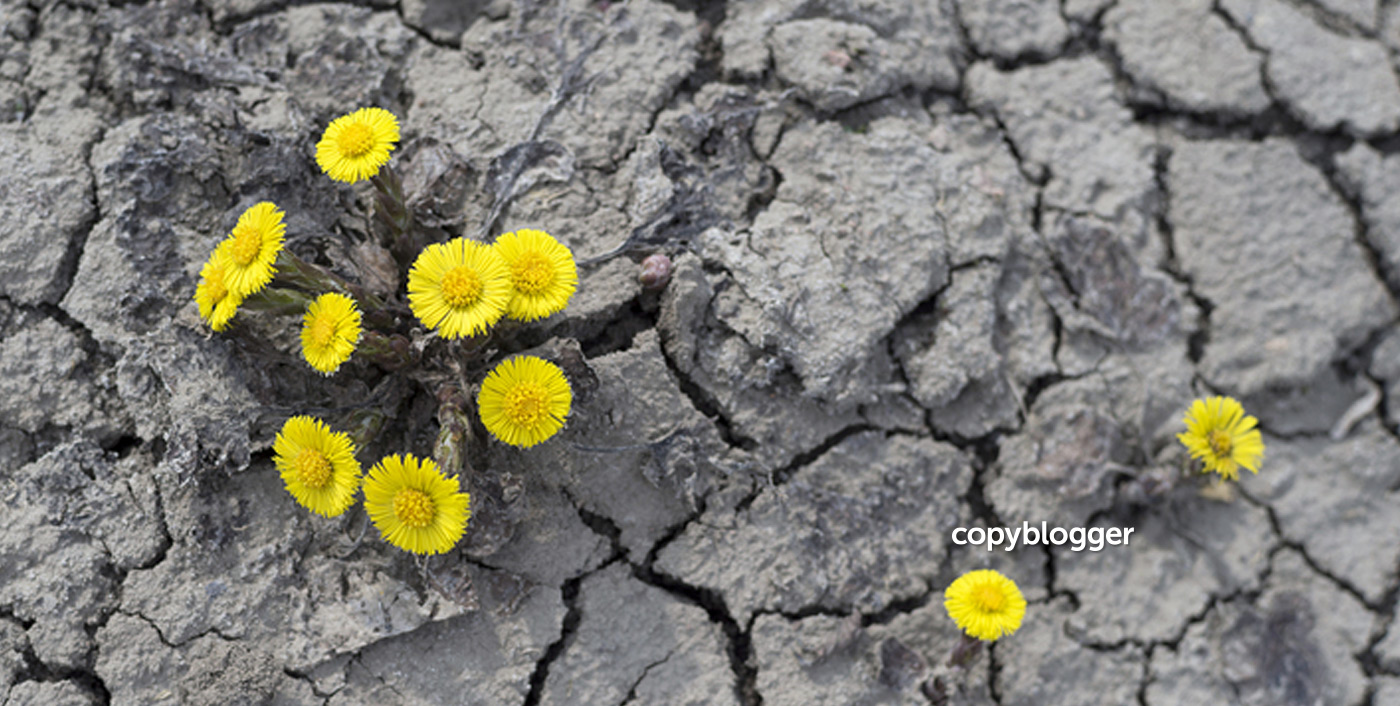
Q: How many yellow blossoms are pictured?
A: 11